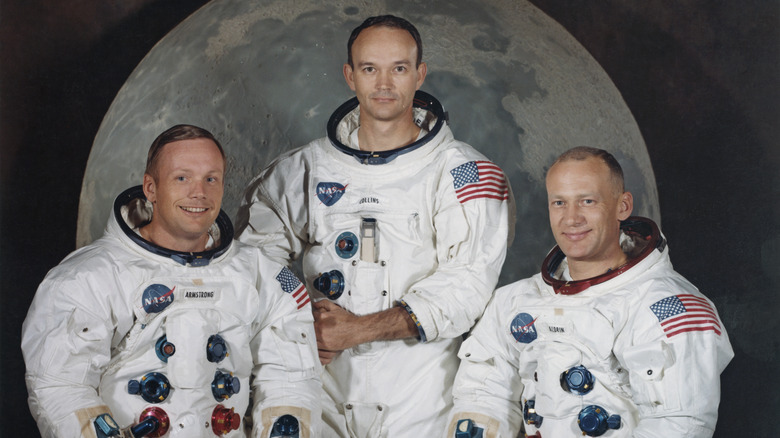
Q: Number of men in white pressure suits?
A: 3